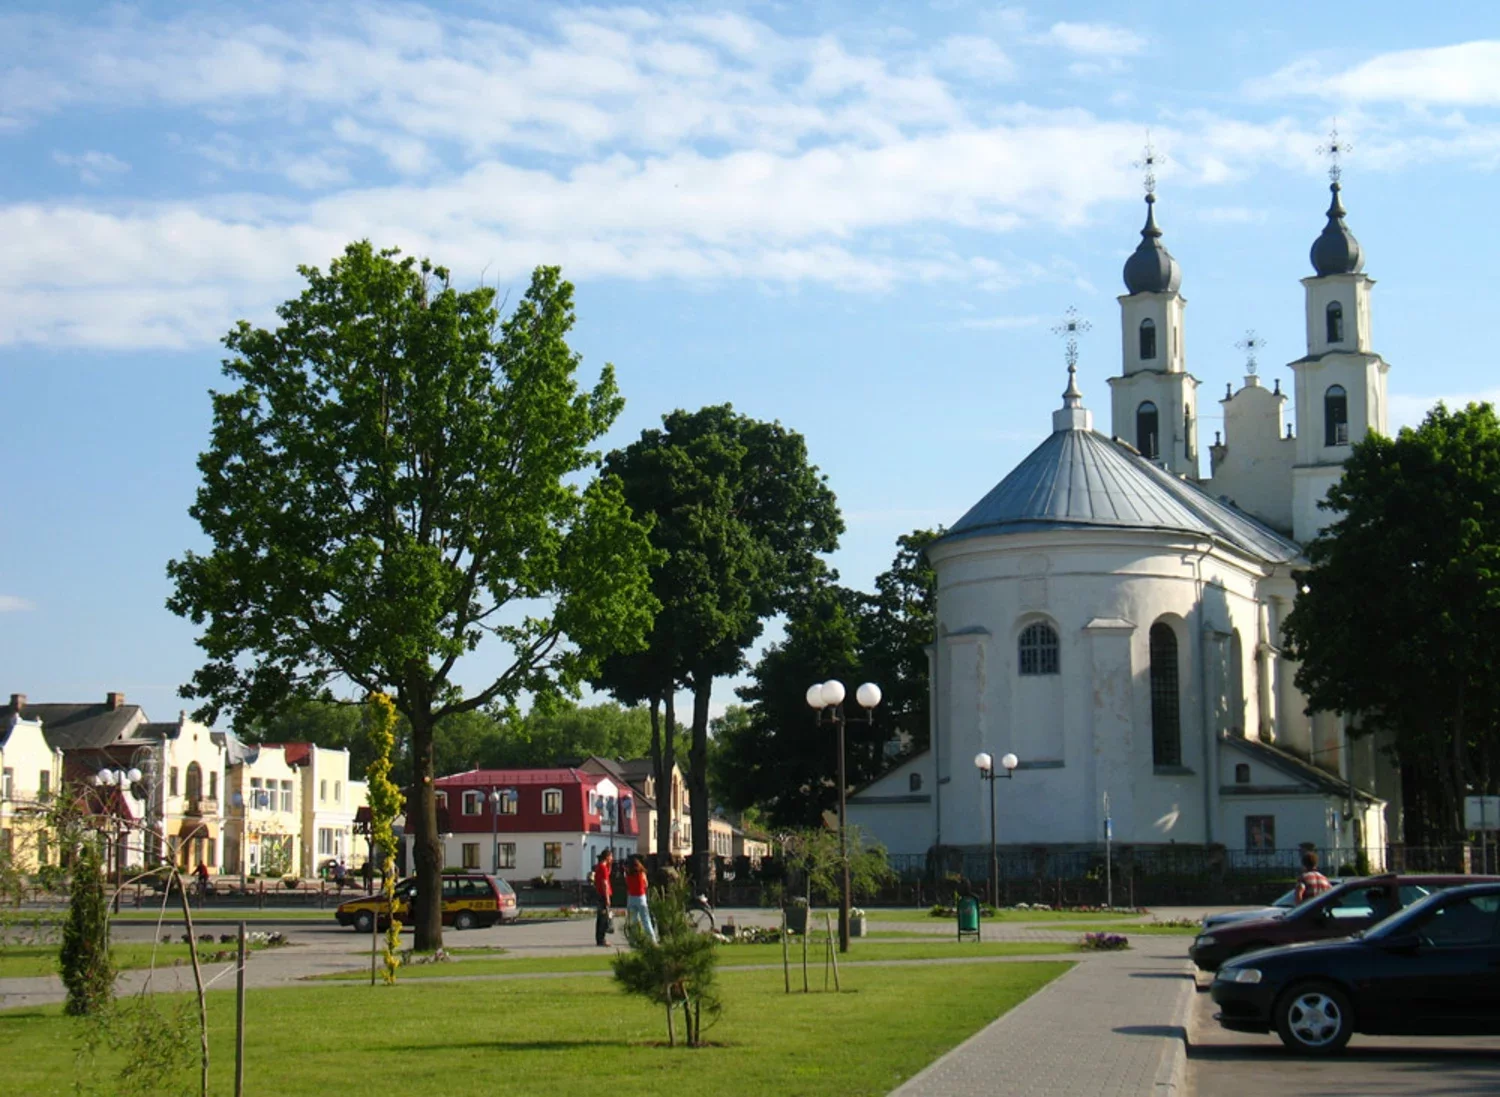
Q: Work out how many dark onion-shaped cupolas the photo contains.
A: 2